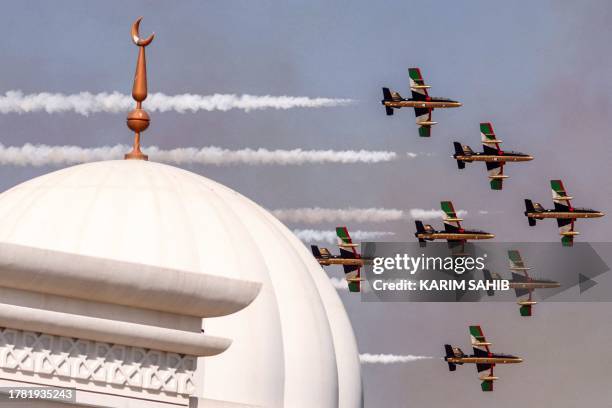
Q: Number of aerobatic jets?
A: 7